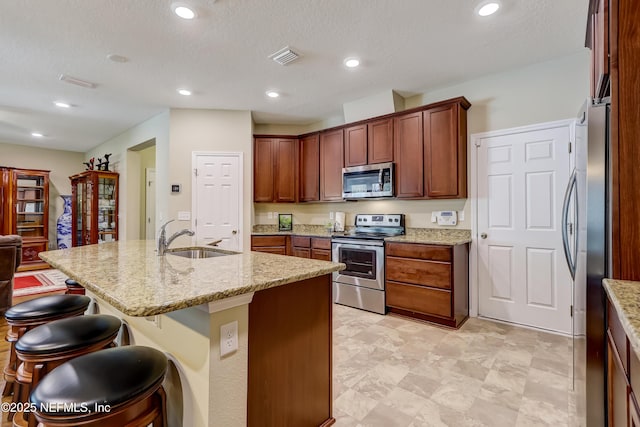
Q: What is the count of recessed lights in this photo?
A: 7